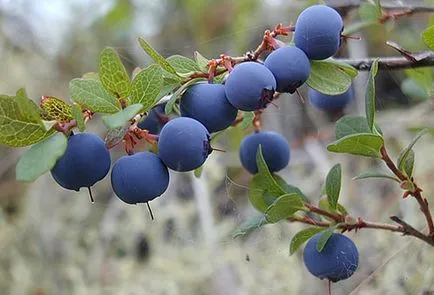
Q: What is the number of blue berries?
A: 11